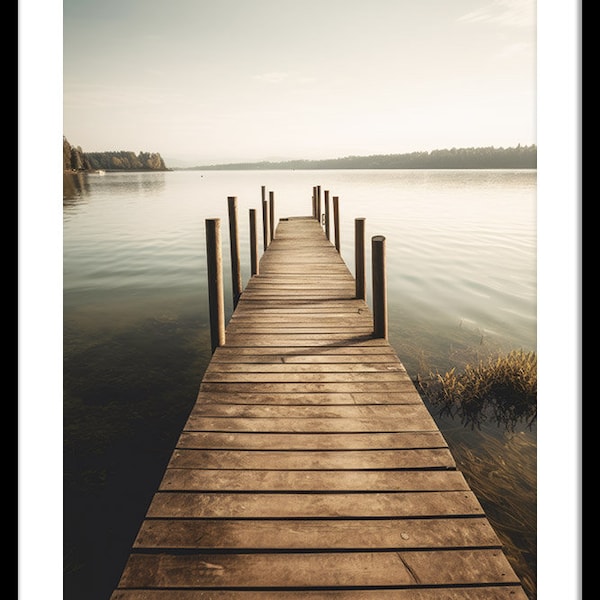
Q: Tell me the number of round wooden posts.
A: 12